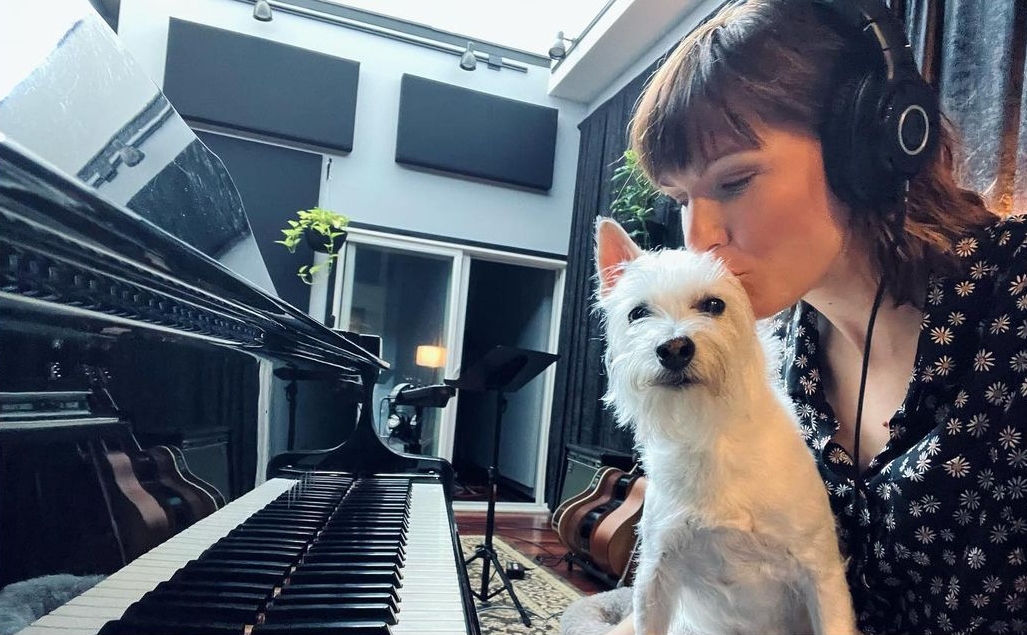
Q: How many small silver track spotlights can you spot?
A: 3